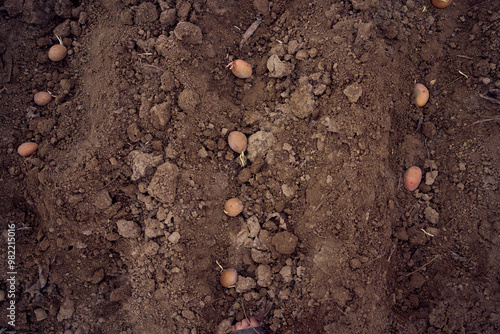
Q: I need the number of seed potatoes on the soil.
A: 10